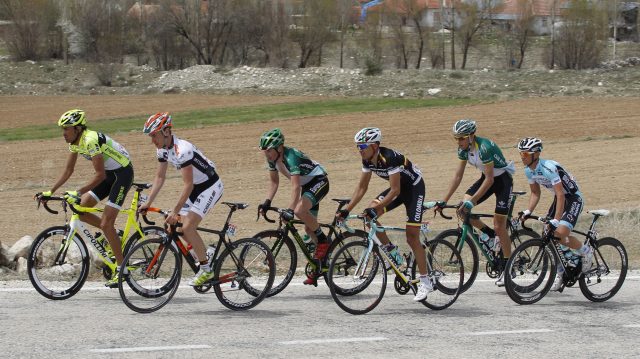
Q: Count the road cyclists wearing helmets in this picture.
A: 6